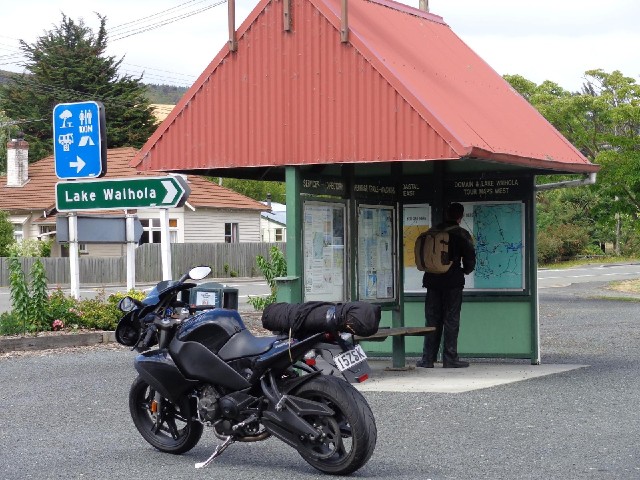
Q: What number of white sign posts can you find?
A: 3